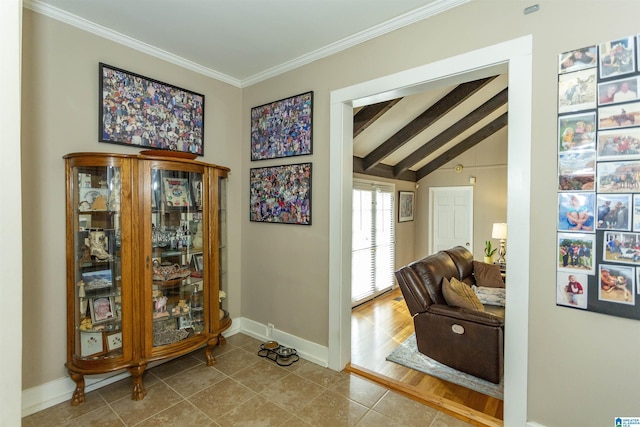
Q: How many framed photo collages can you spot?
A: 3